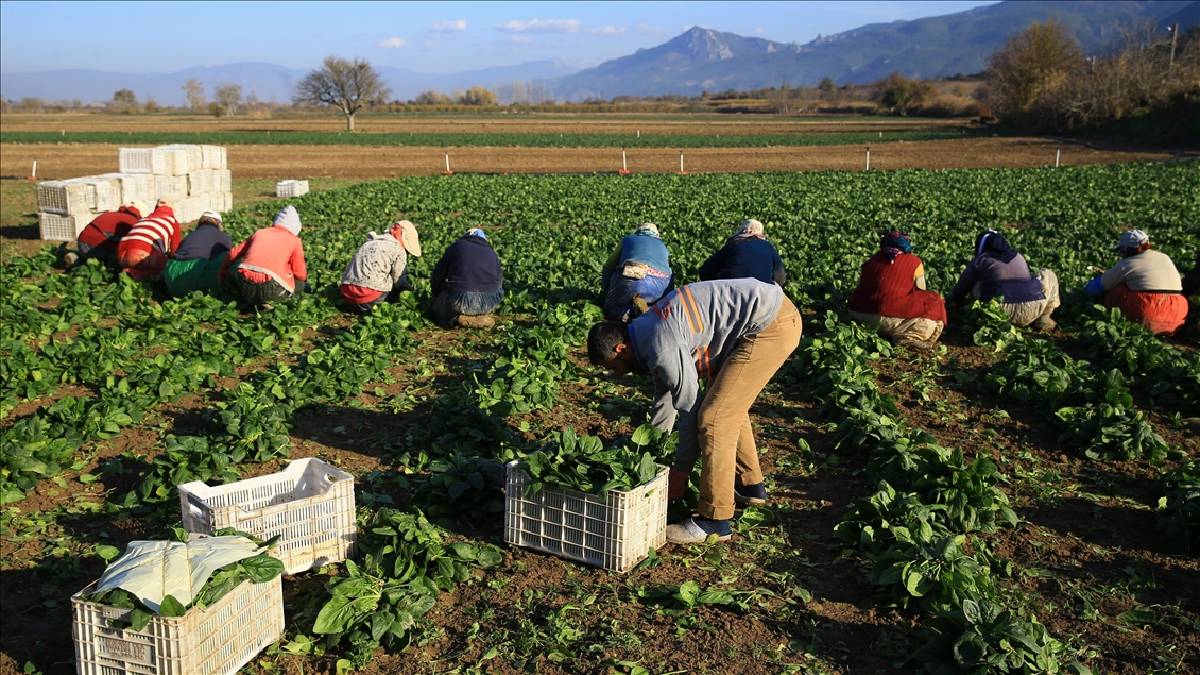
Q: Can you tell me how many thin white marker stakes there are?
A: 6